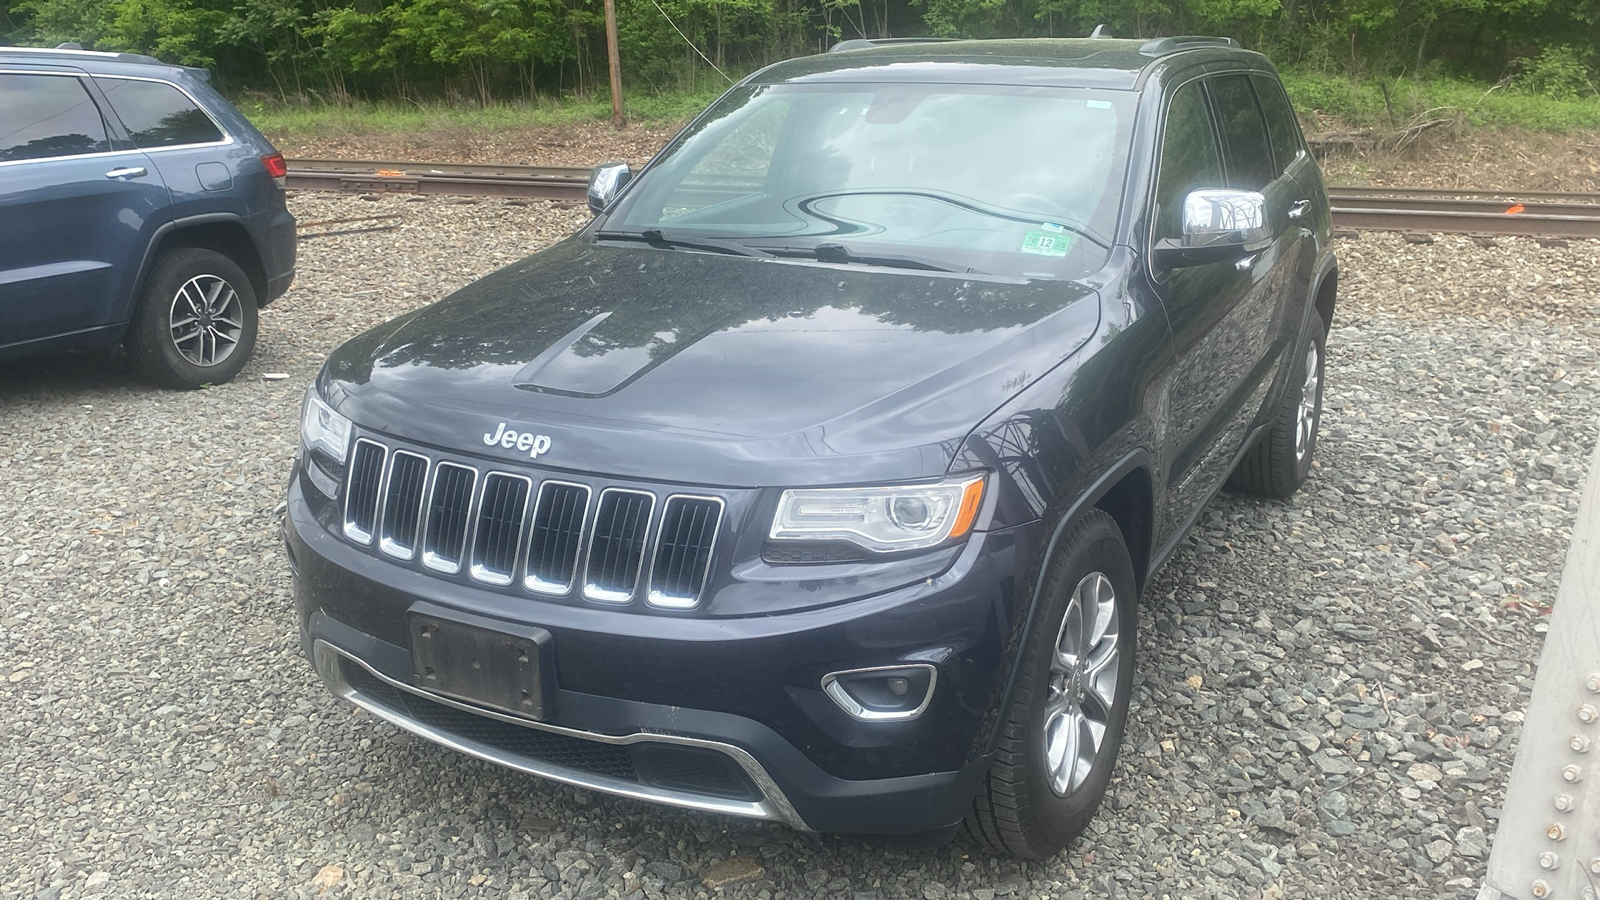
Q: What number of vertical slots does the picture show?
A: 7